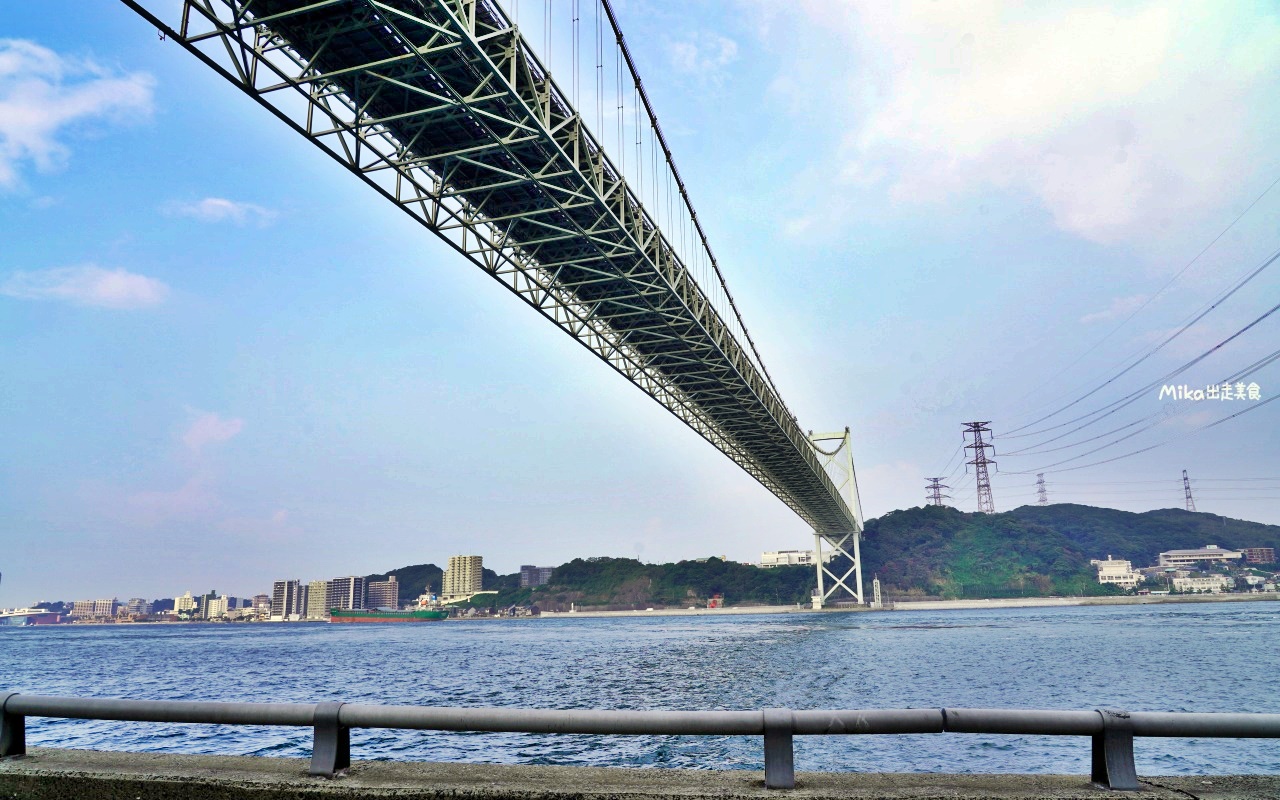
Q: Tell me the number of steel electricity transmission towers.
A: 4